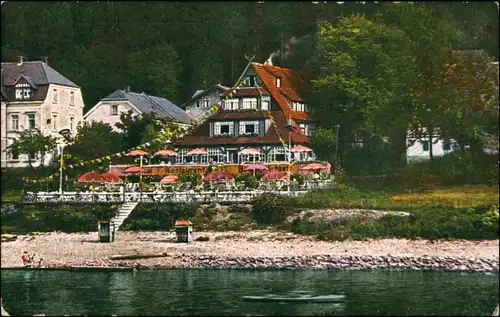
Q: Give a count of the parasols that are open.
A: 13